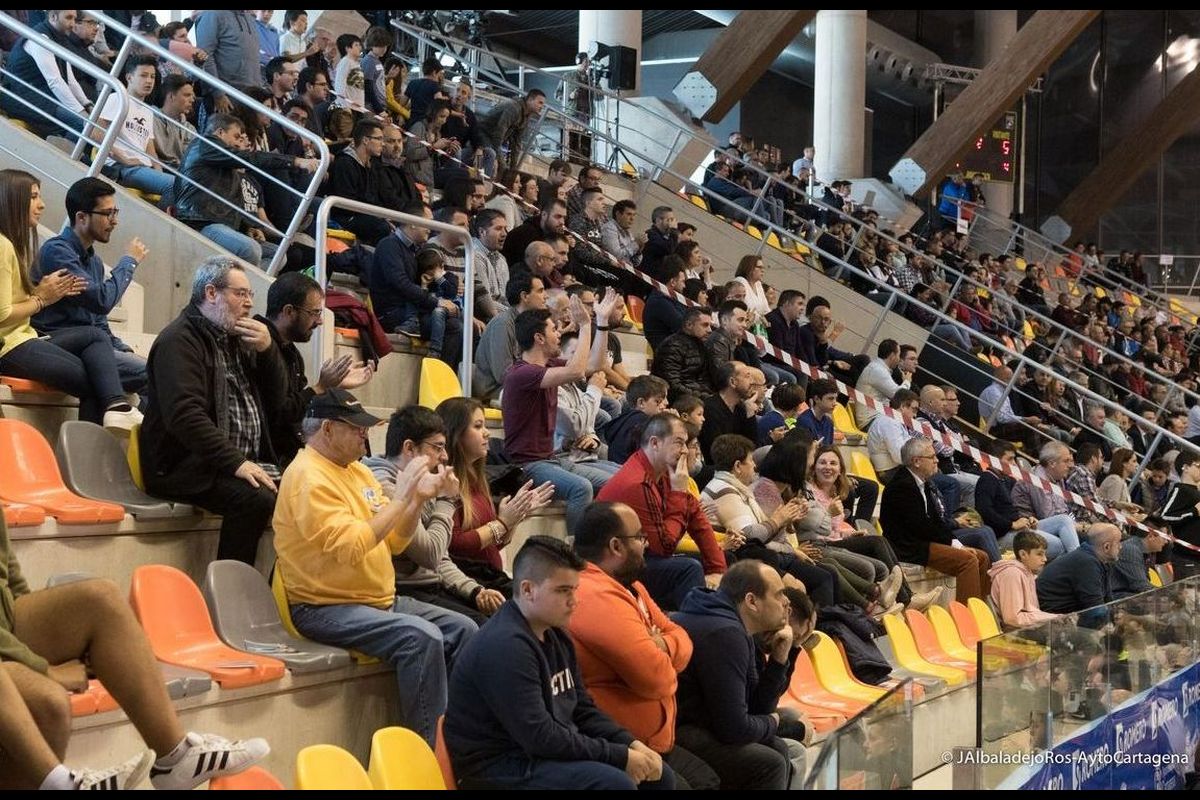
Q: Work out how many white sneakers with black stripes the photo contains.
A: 2